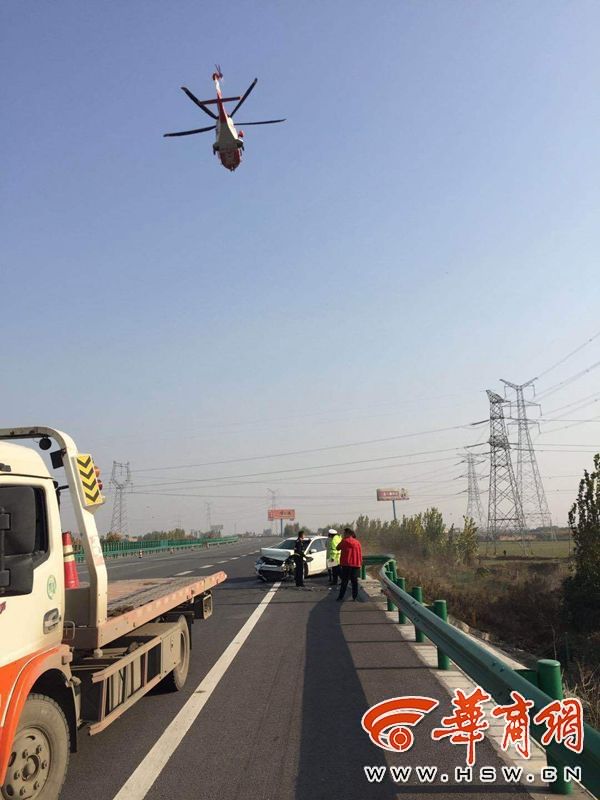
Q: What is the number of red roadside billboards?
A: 2